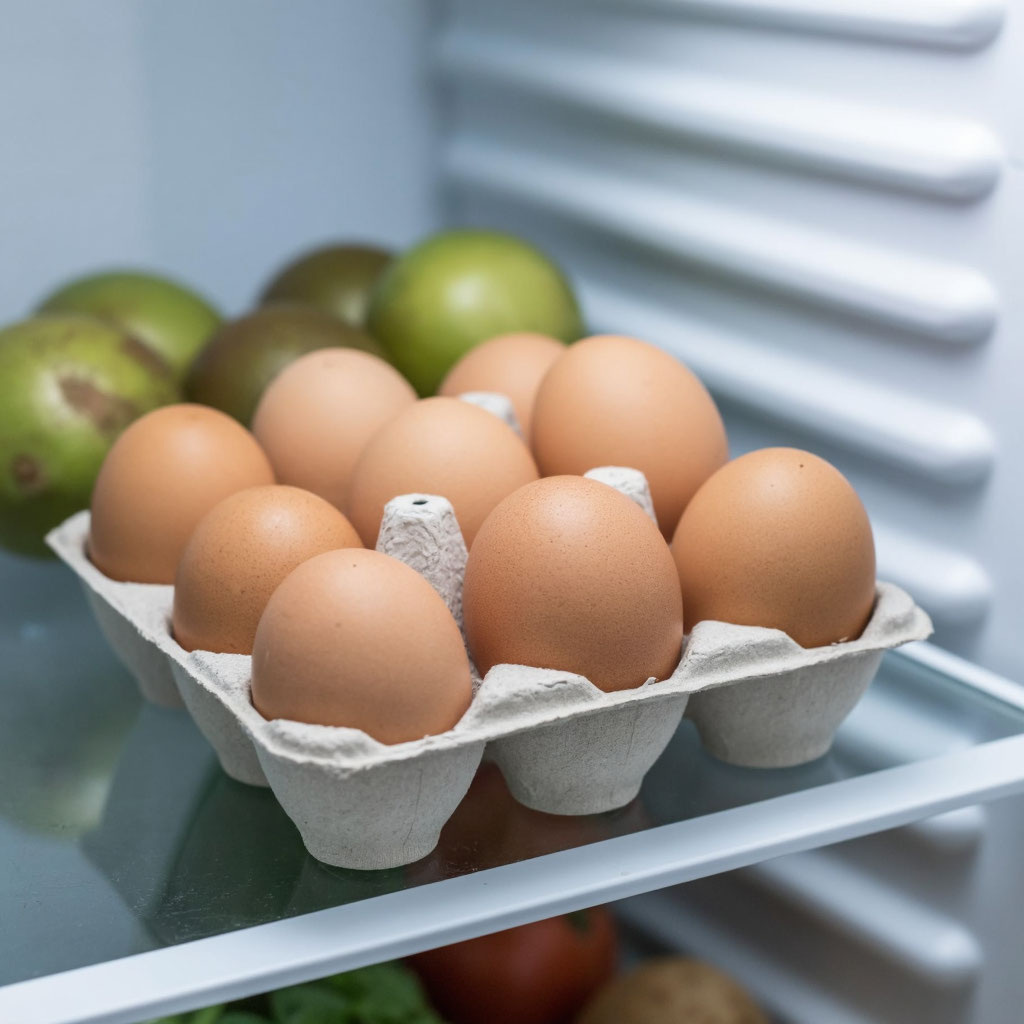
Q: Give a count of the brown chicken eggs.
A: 9